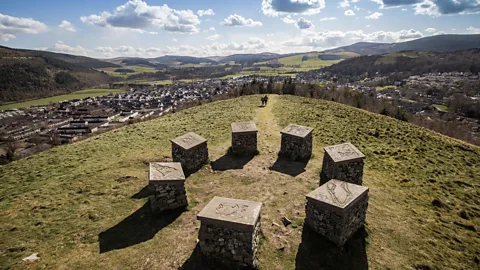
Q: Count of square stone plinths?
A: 7